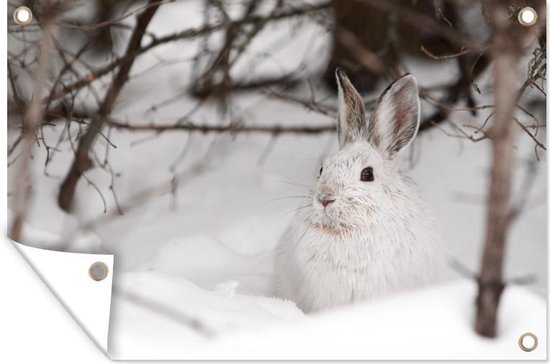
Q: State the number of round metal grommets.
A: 4